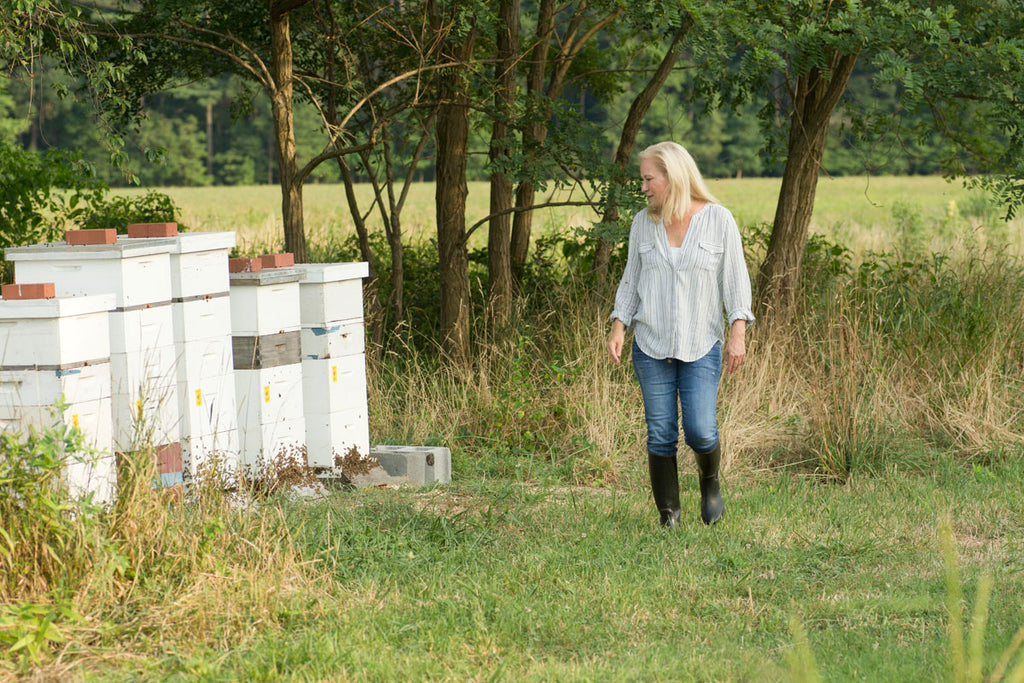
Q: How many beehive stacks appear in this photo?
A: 5